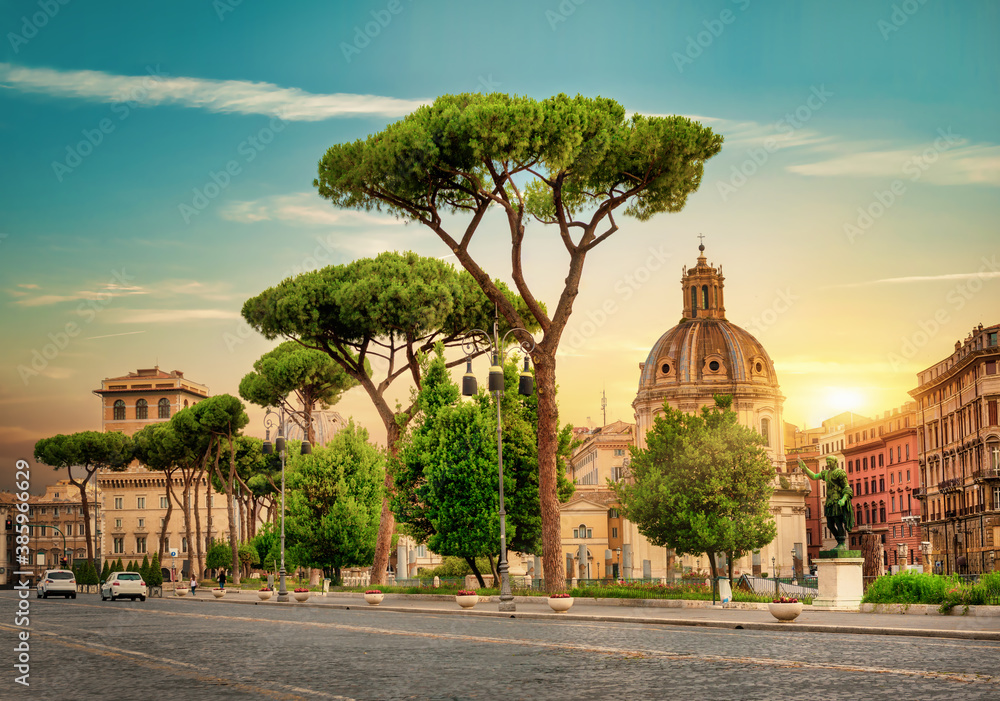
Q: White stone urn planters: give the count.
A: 8